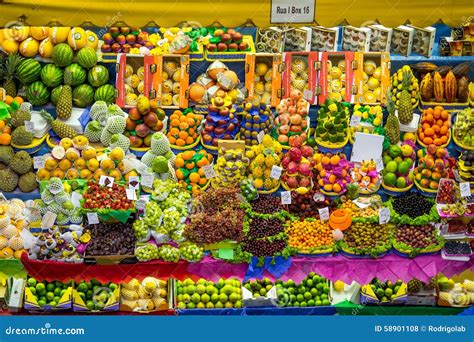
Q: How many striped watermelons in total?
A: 10